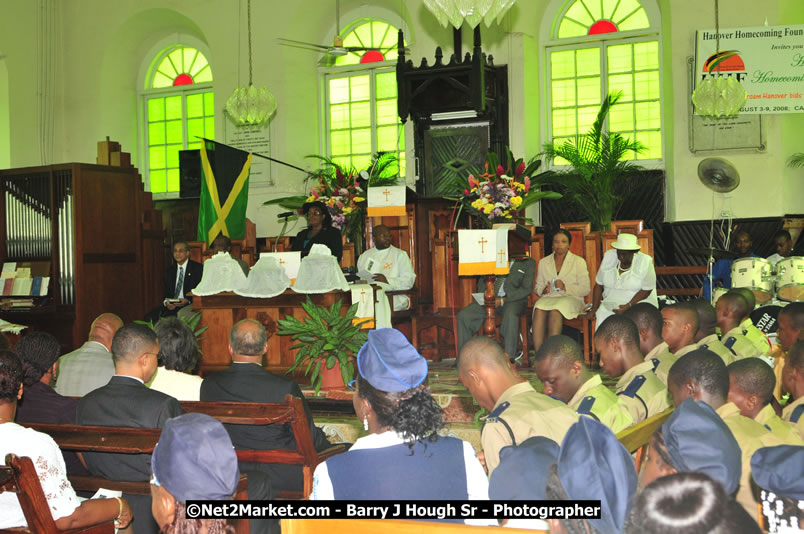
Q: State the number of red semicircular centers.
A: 3